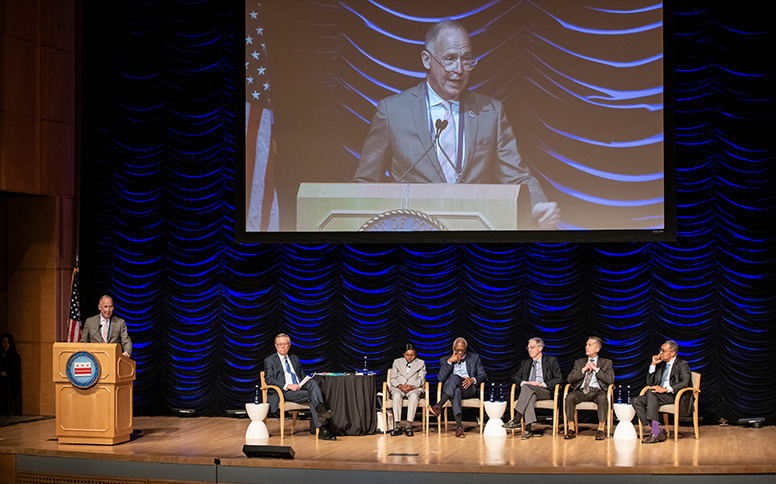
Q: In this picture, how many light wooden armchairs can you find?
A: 6